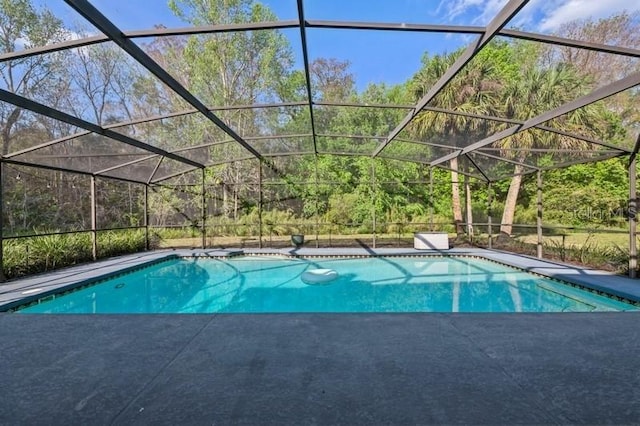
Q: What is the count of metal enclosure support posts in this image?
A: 11